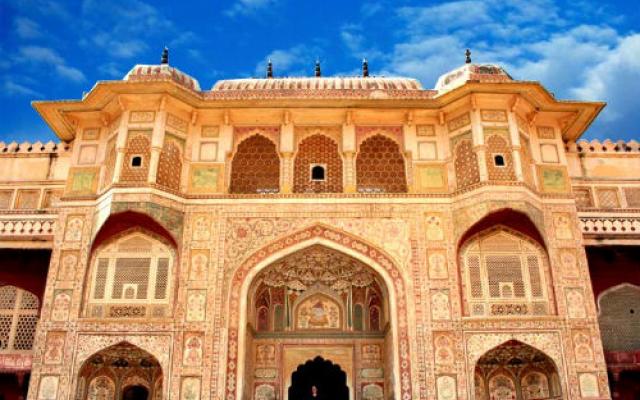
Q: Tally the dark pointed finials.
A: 5